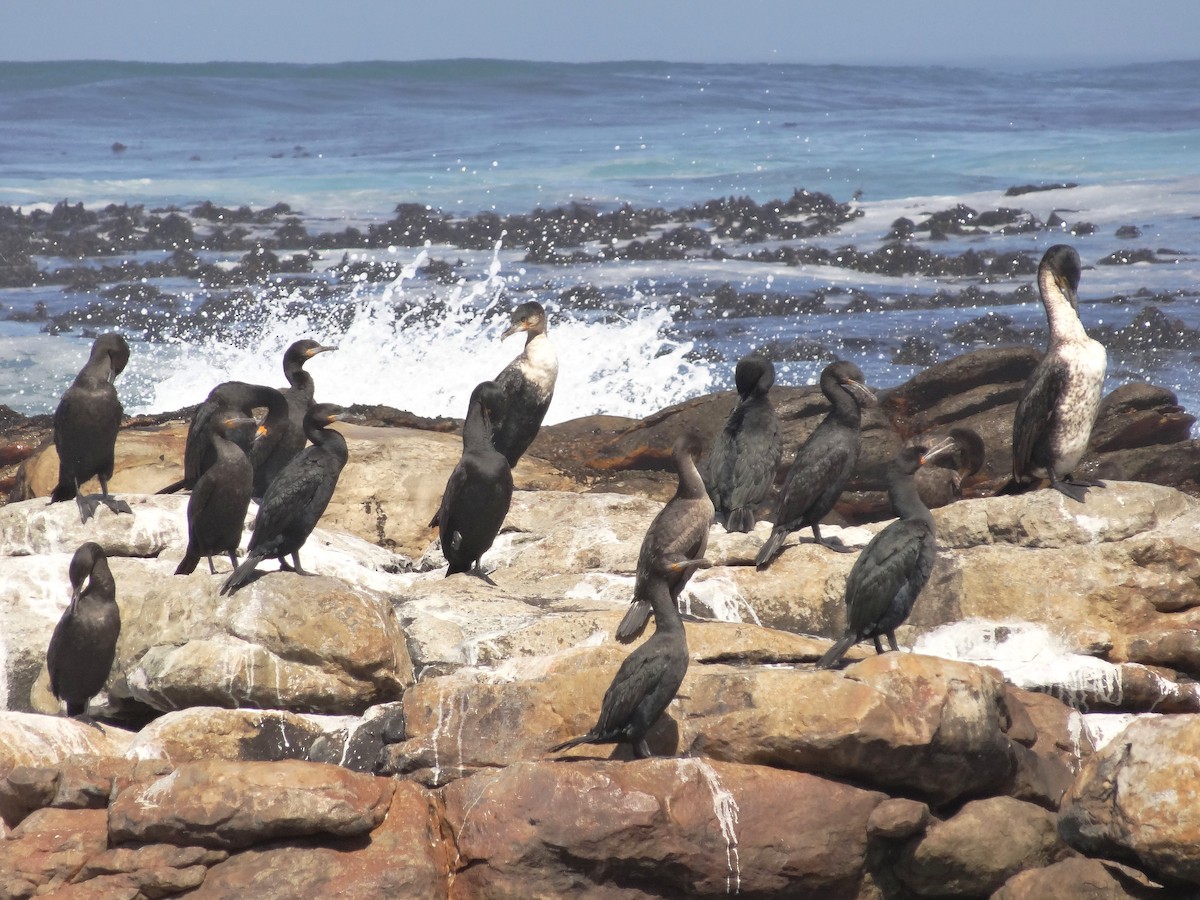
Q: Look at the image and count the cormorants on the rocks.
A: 15